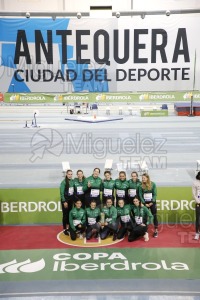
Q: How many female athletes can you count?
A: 12